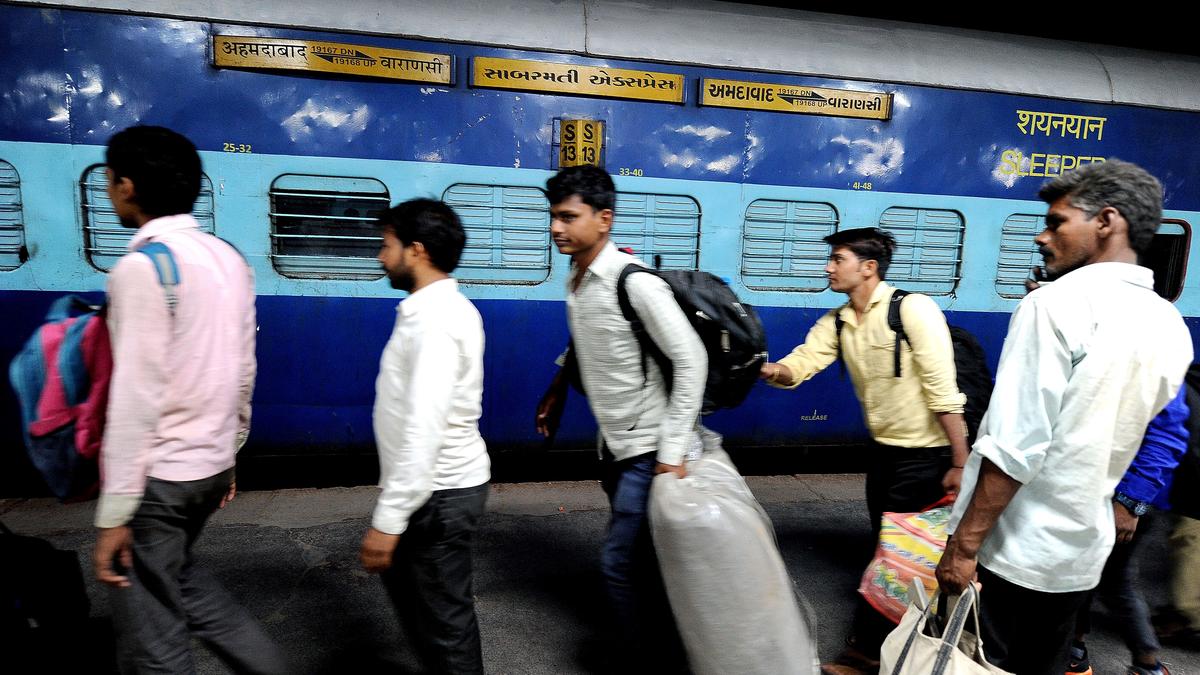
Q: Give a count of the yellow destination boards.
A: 3